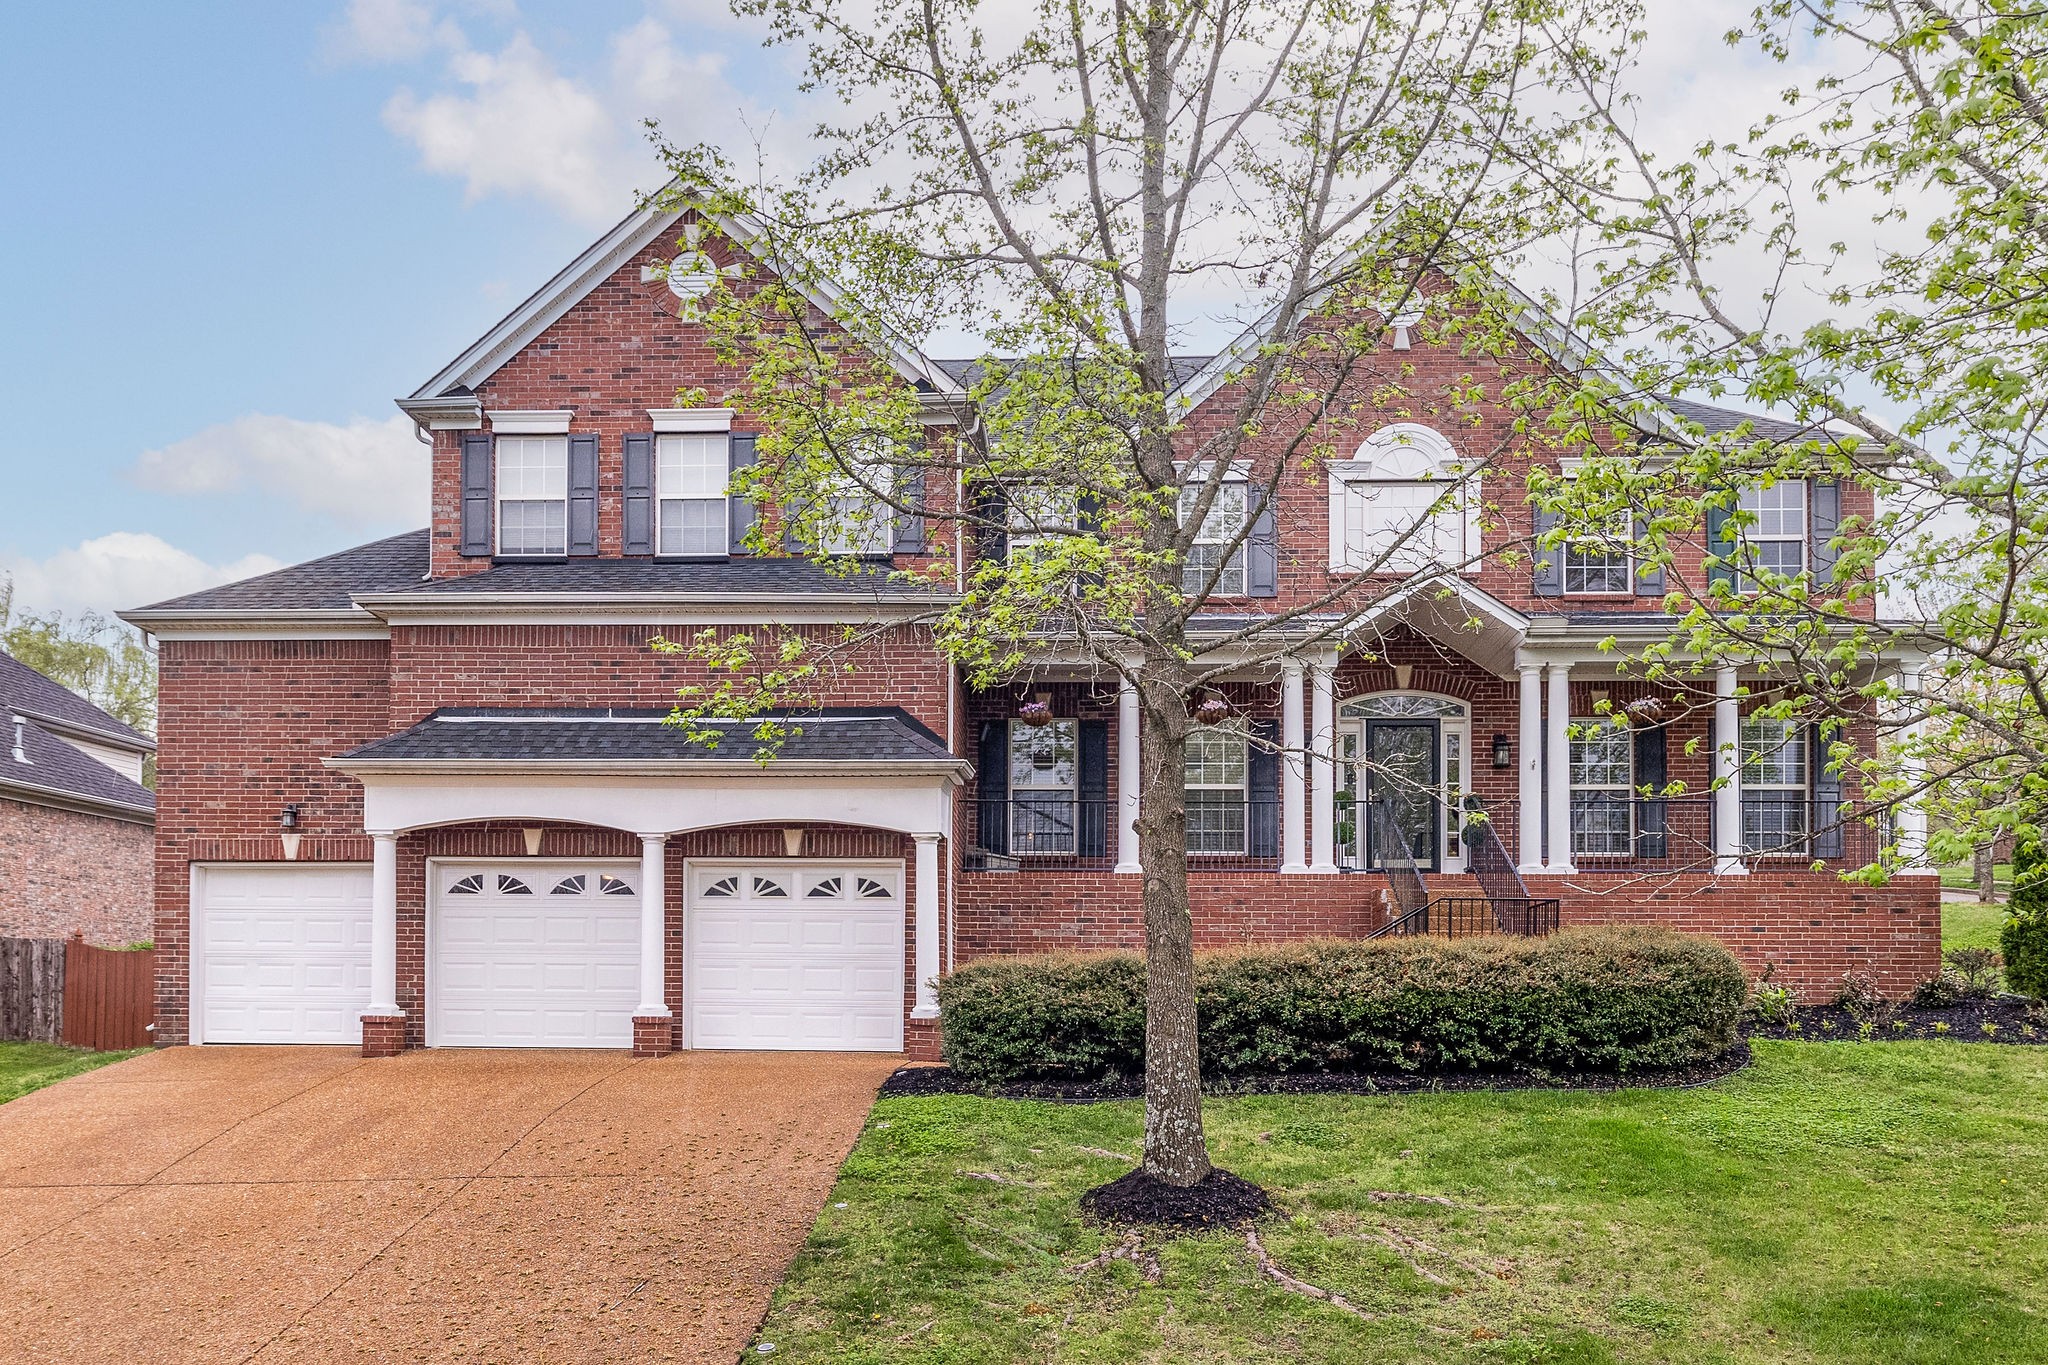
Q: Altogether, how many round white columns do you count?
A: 10